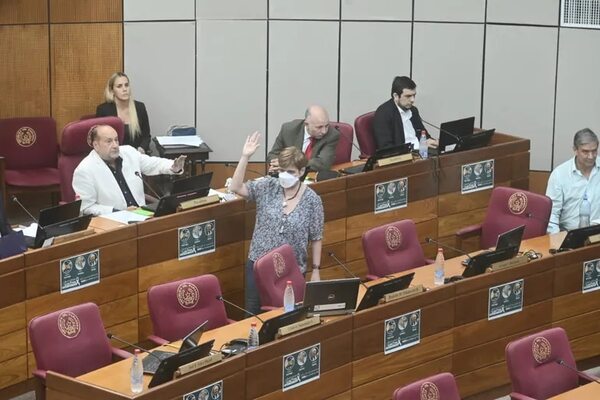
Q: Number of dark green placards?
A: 9